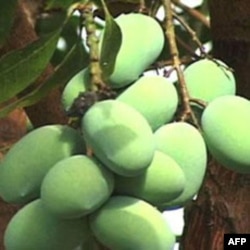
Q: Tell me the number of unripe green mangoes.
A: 12